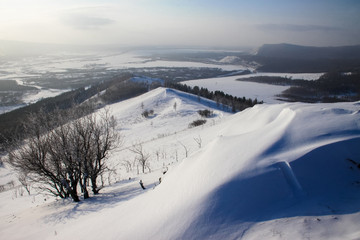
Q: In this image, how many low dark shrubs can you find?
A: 3